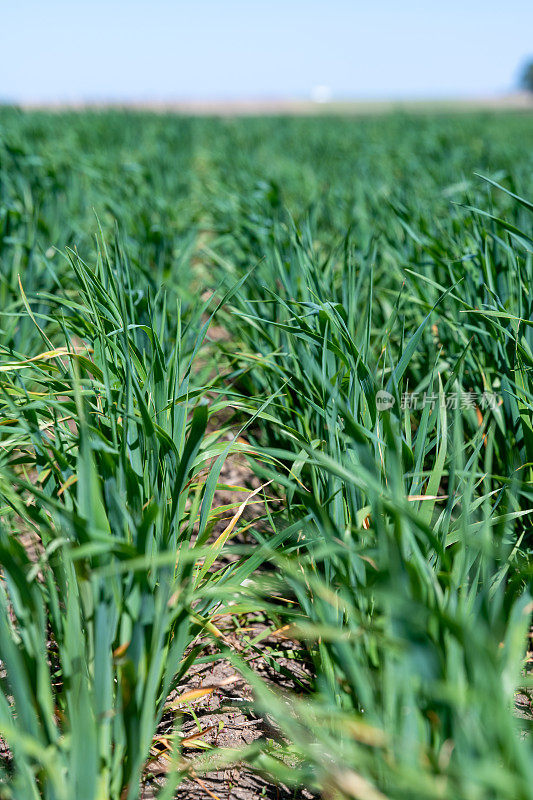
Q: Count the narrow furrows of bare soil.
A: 1